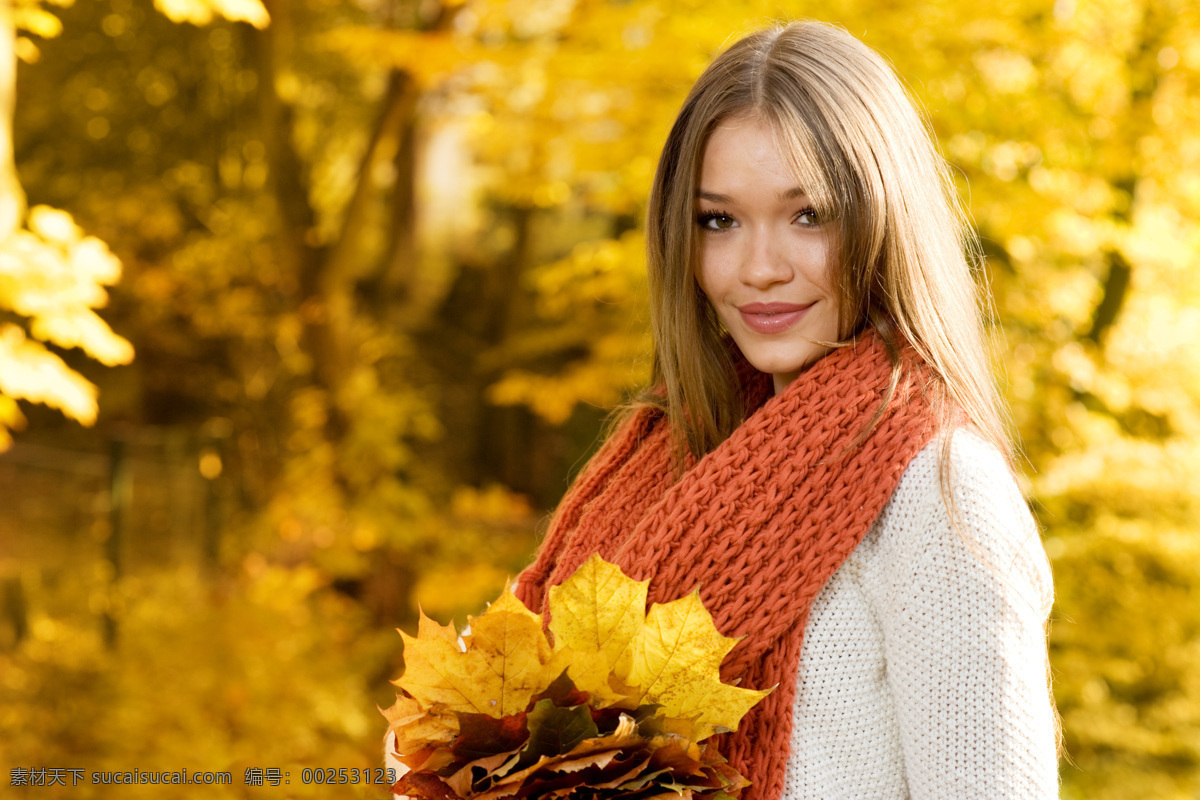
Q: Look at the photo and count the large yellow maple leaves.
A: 3